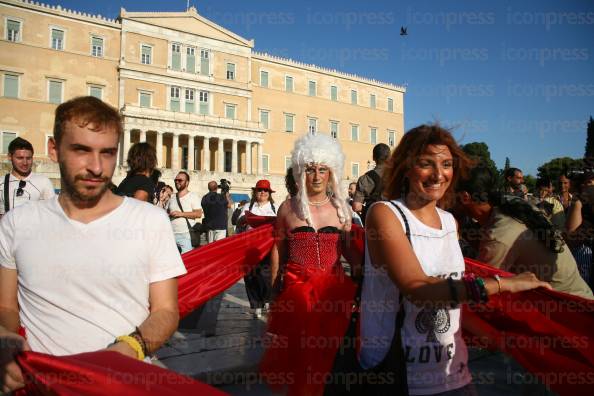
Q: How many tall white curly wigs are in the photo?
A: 1